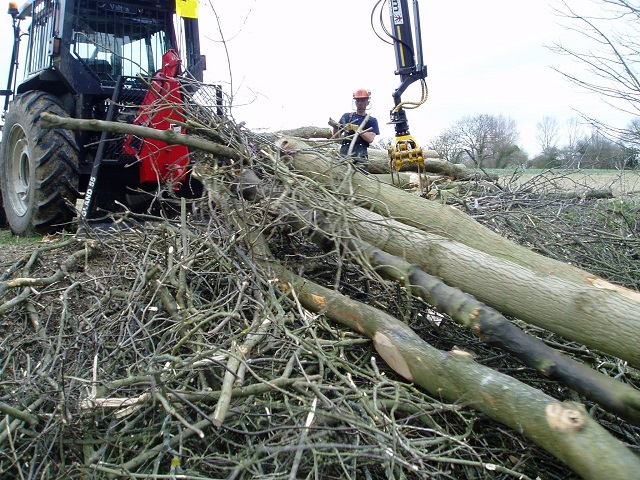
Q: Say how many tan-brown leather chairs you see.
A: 0